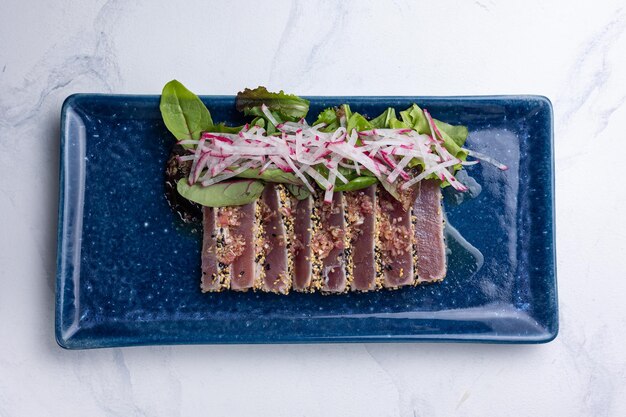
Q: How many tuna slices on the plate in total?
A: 8